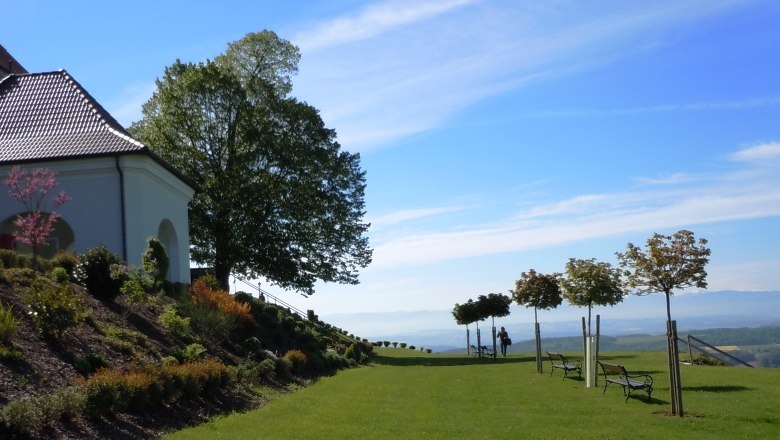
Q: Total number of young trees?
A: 6